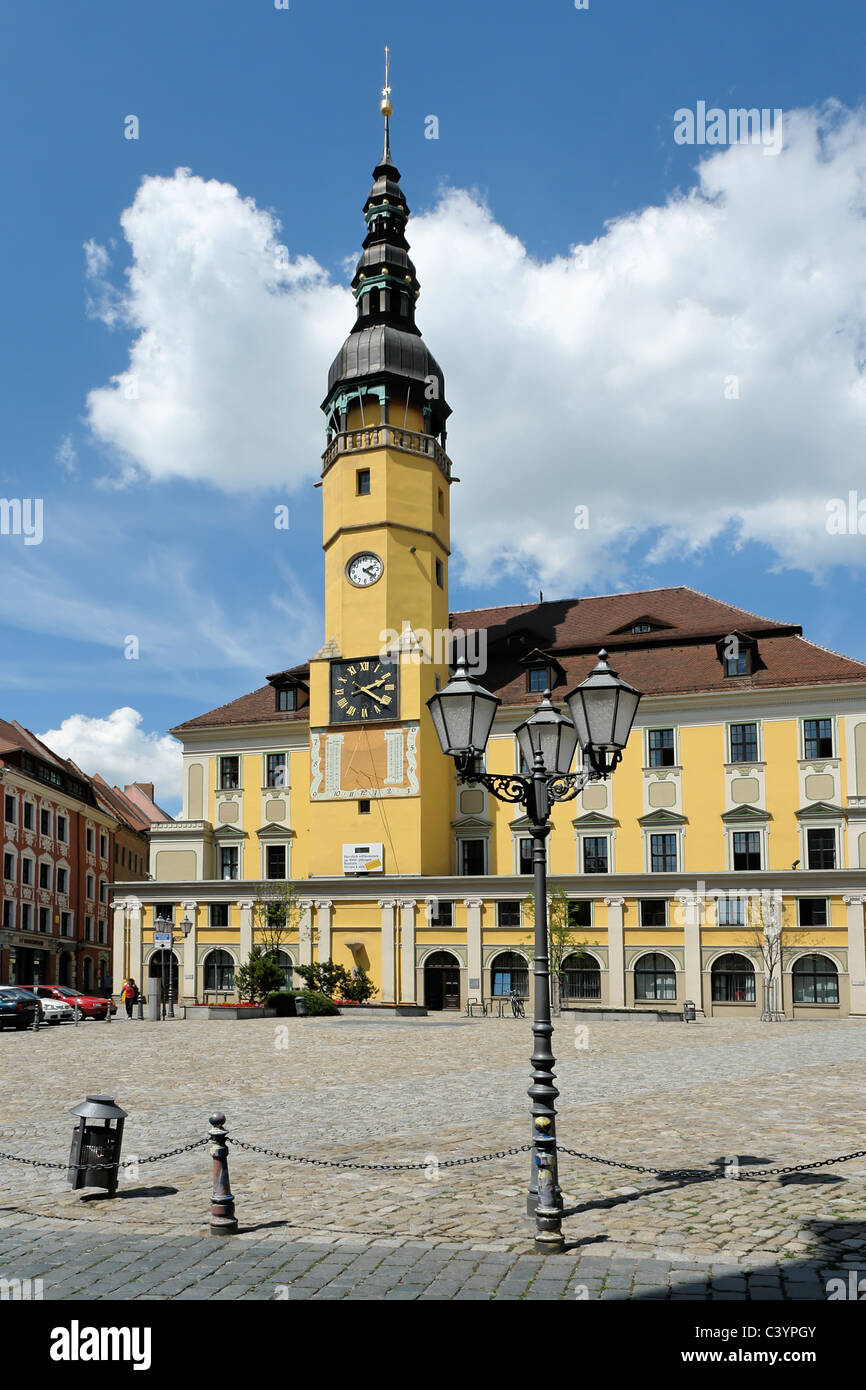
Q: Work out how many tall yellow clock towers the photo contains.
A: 1